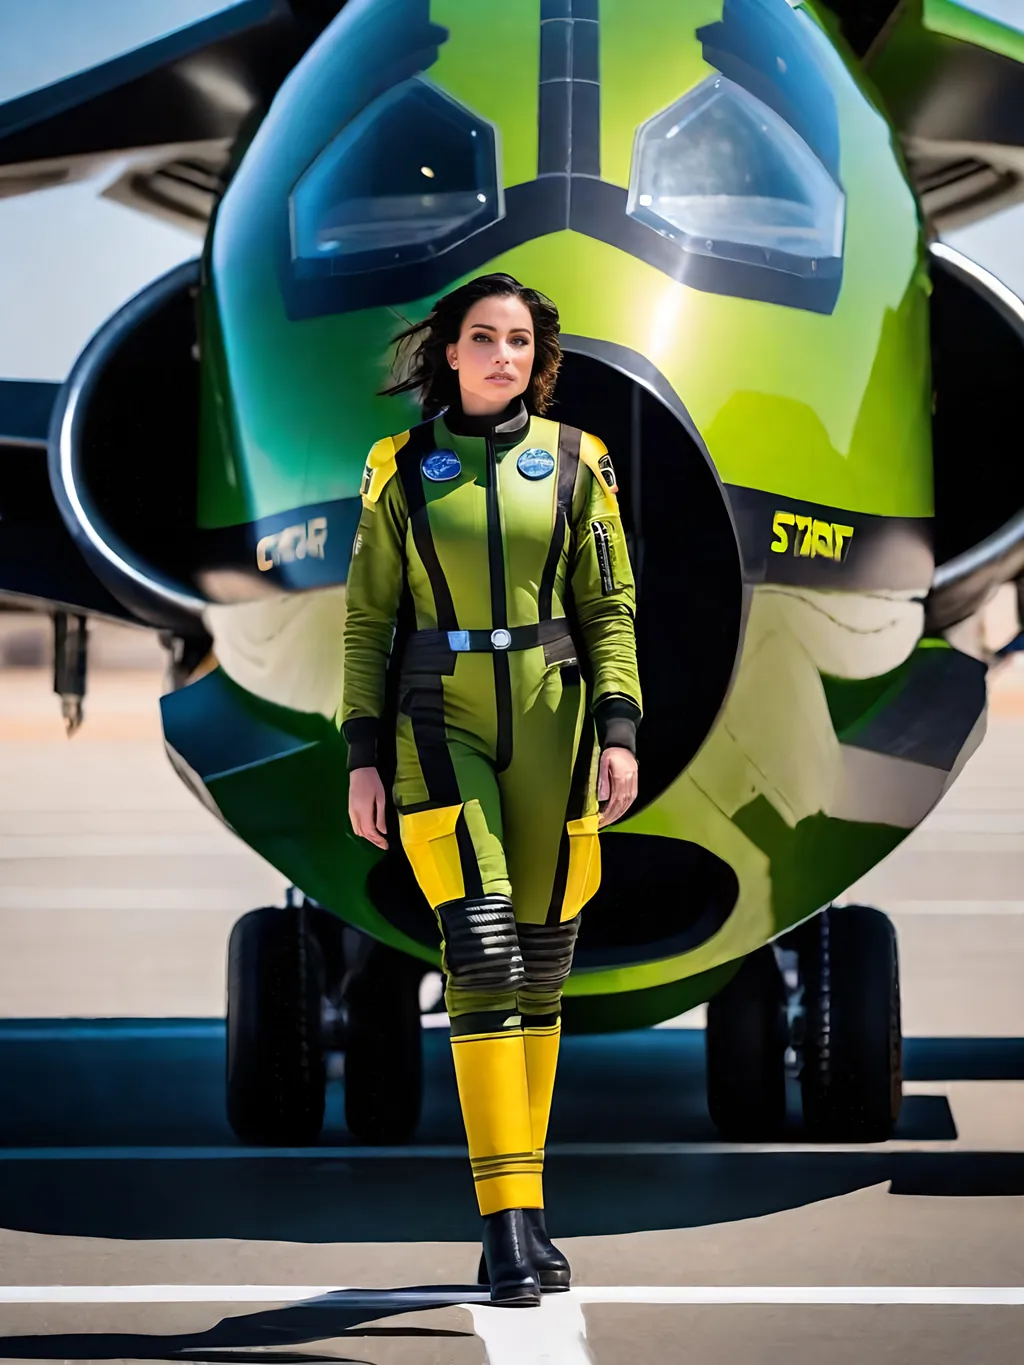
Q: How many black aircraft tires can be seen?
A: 4